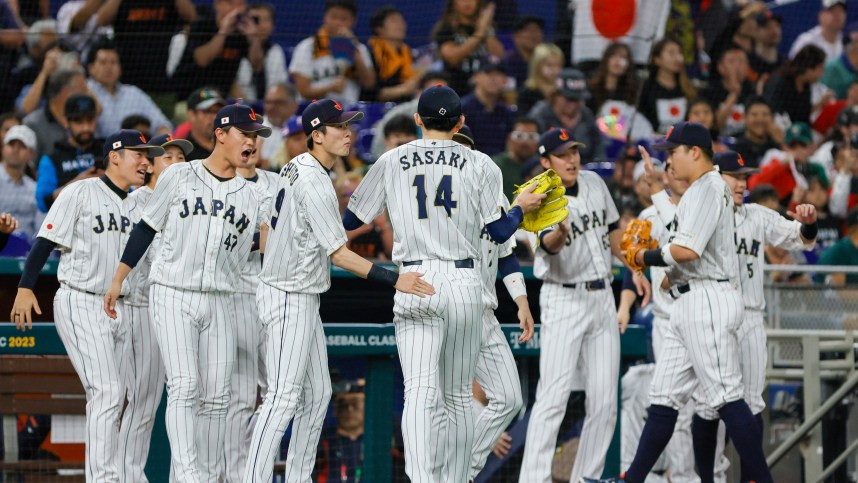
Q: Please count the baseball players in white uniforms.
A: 11